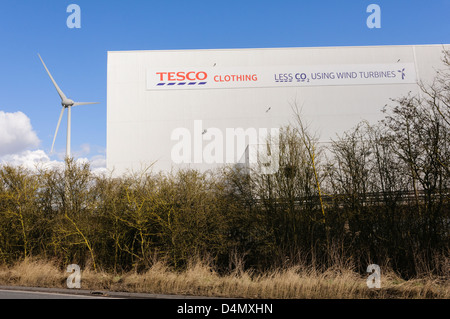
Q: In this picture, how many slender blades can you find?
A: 3